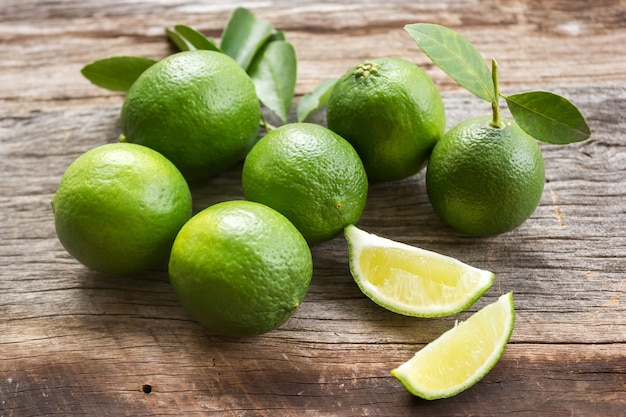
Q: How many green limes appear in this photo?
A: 6